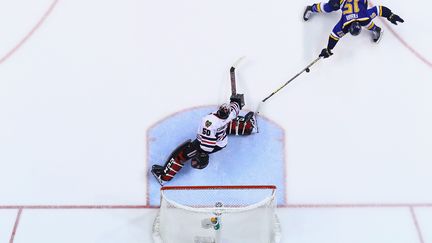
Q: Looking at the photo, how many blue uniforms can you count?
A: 1